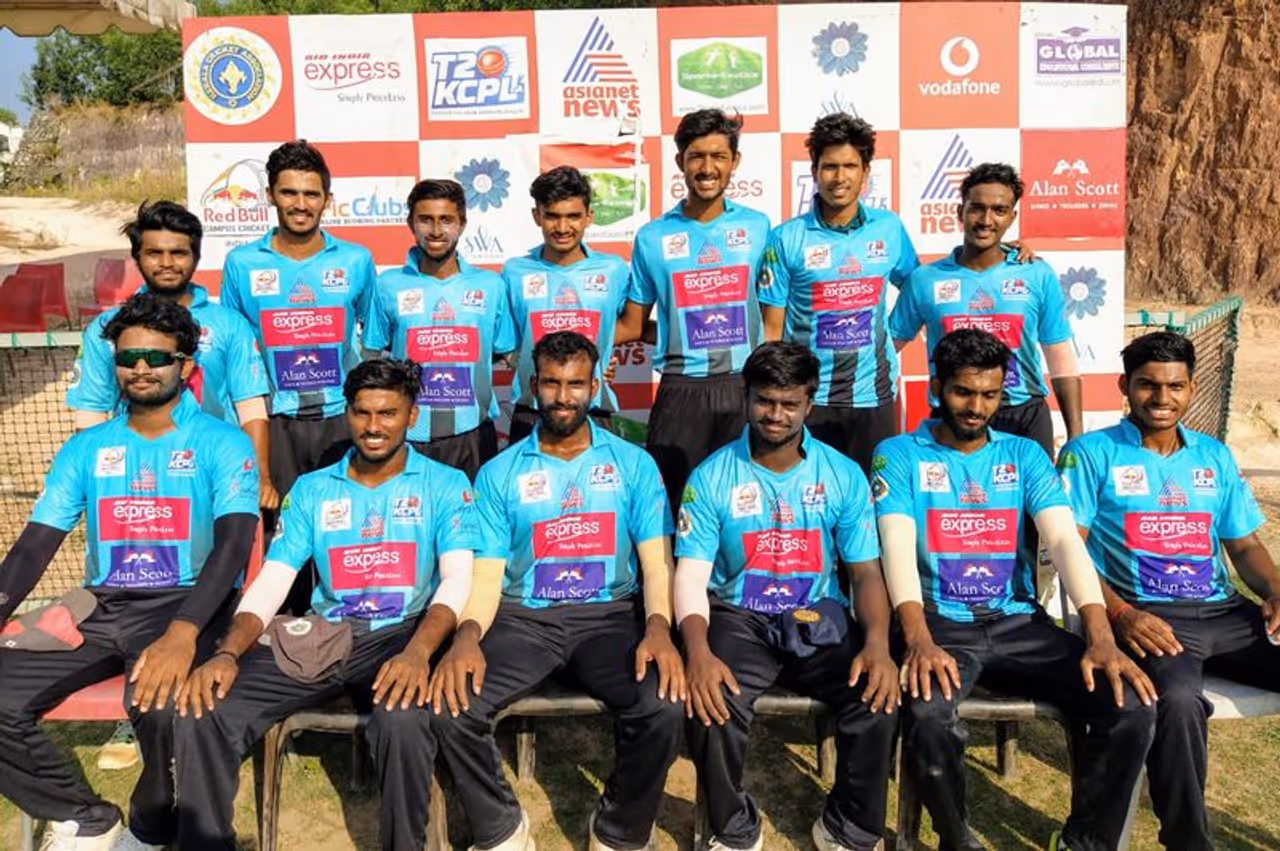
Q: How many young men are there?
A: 13